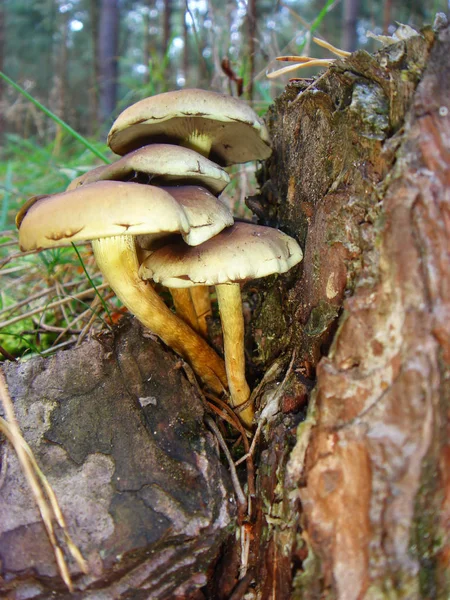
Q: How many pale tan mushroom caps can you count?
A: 5